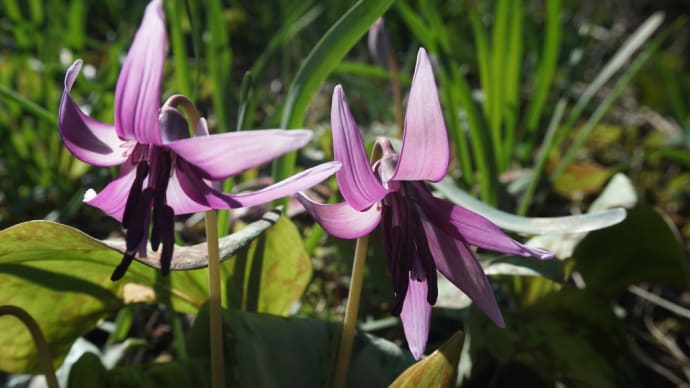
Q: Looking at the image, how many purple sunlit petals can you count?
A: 12